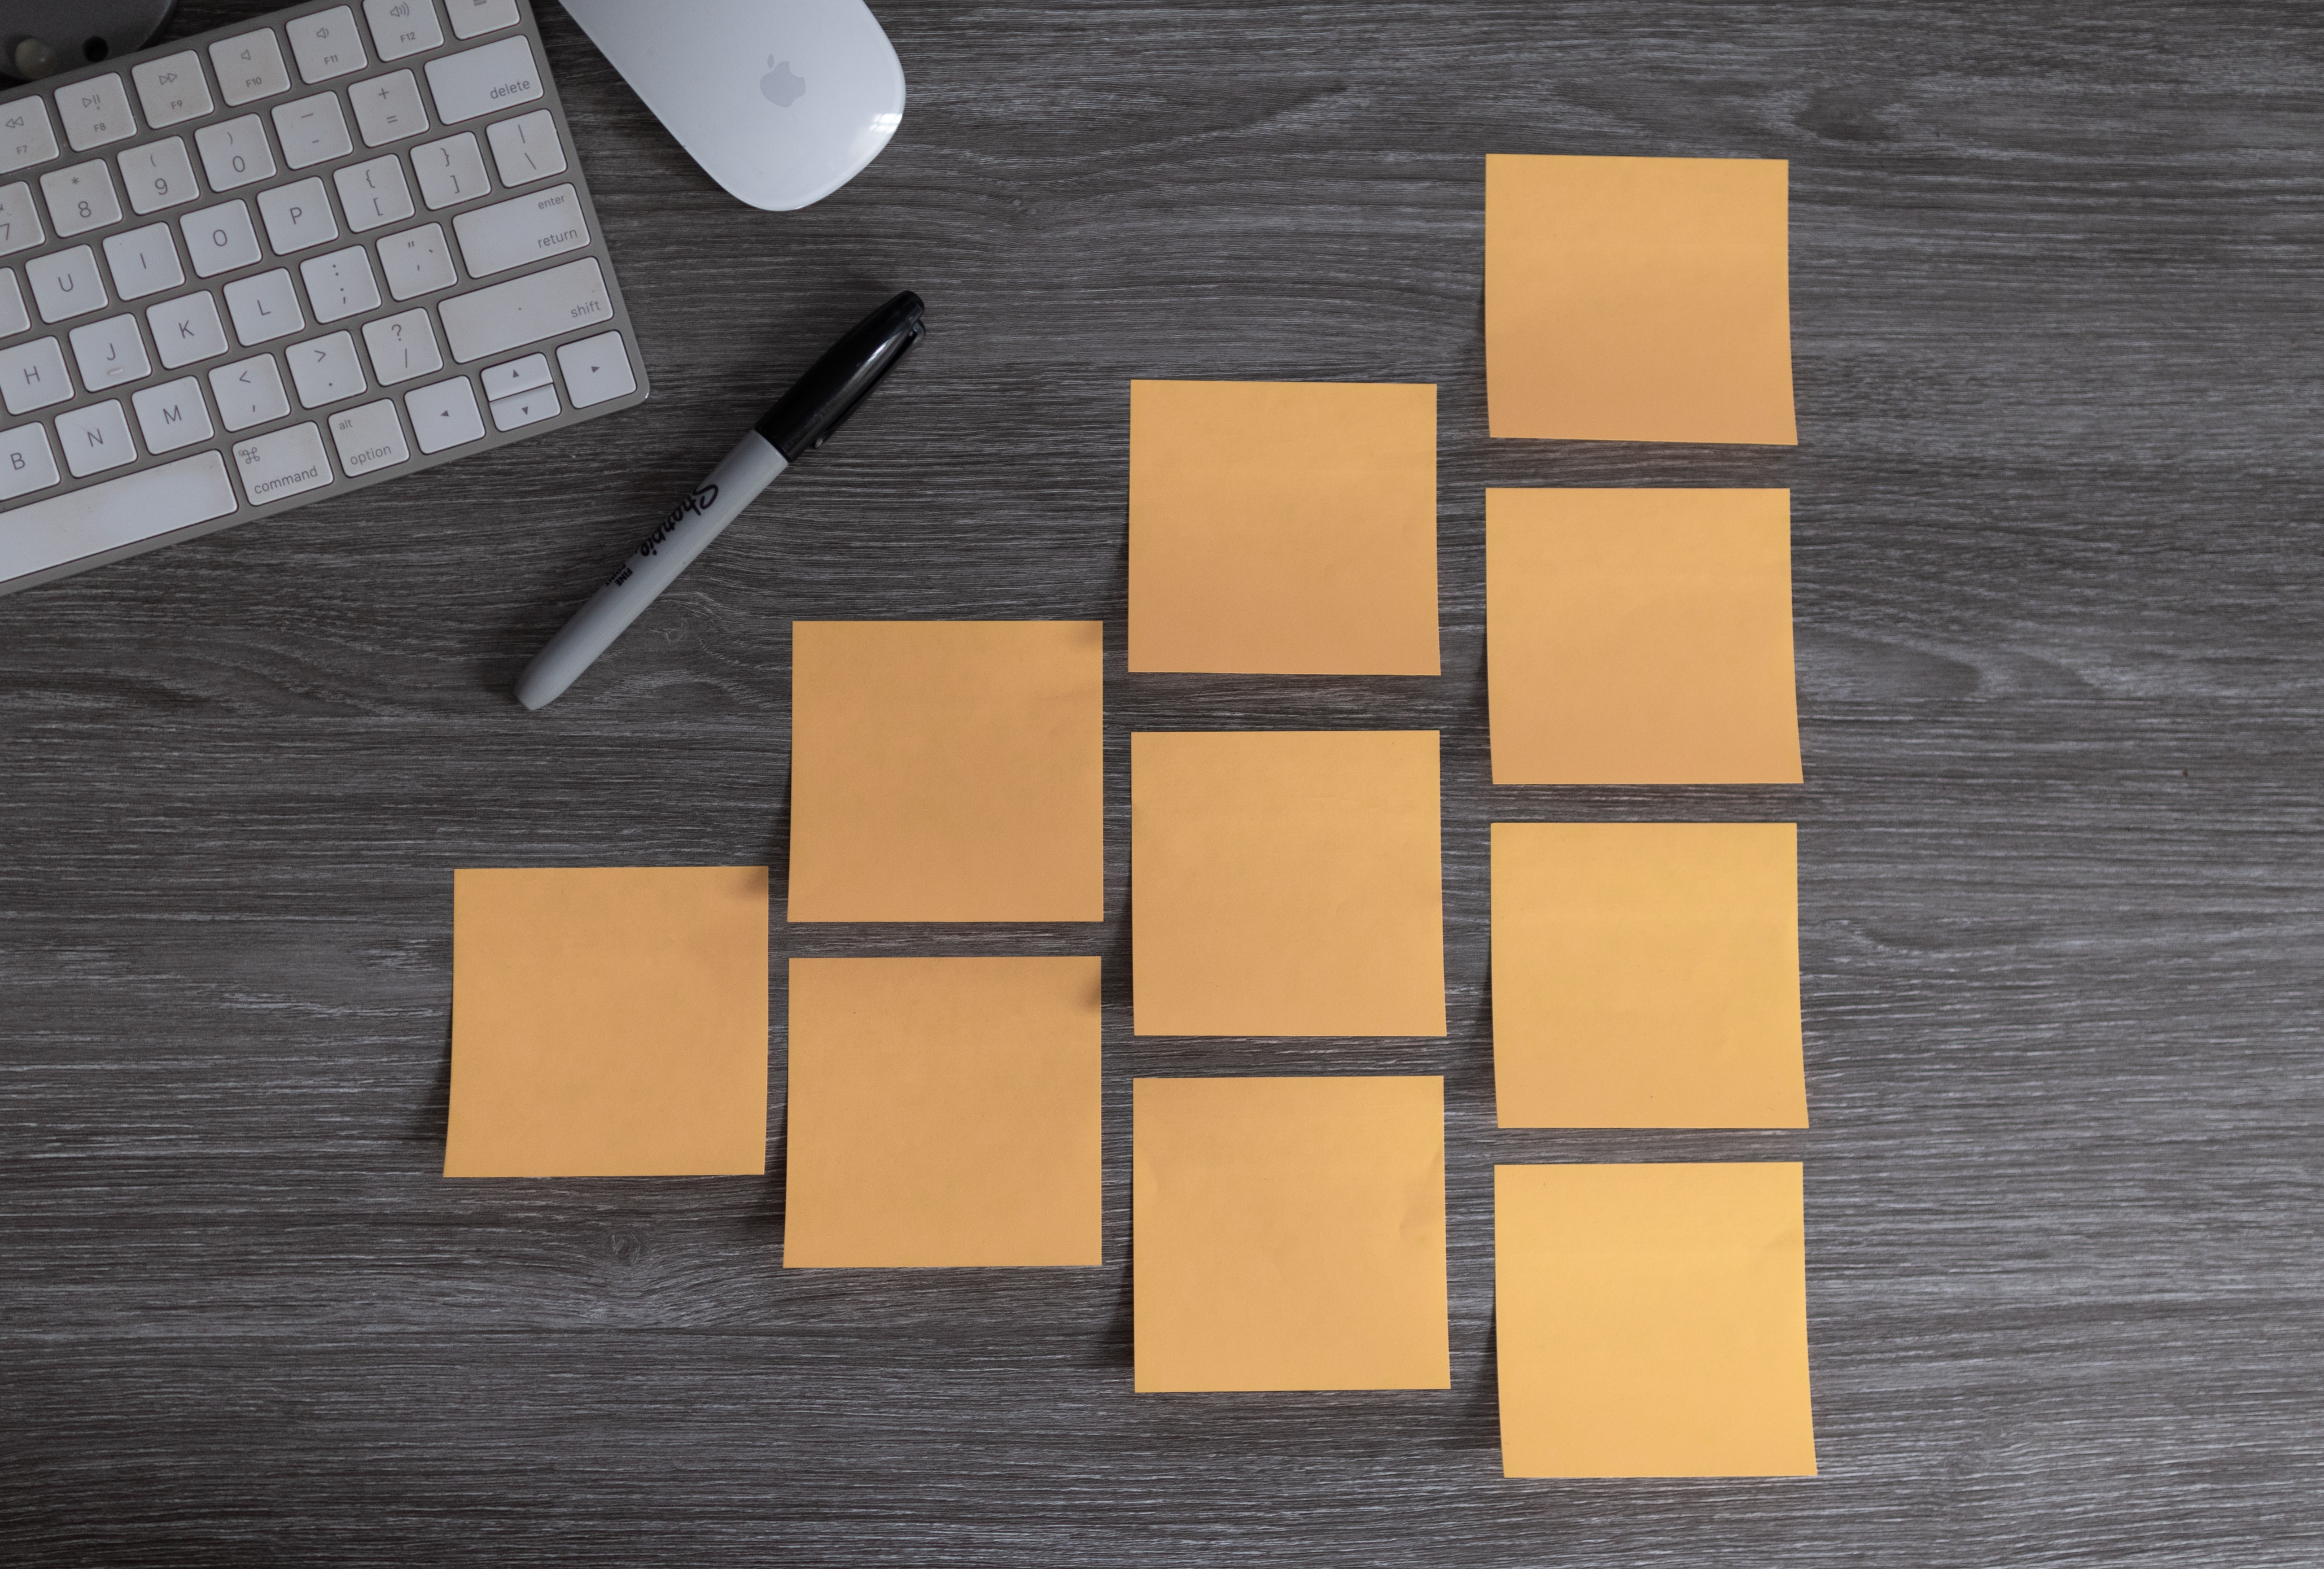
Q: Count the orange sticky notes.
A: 10